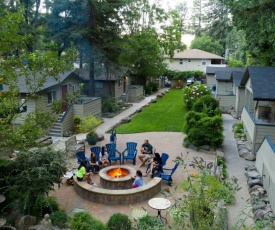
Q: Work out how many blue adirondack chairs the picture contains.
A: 6